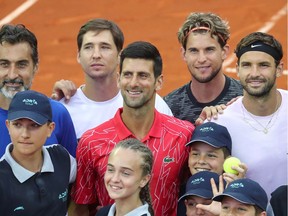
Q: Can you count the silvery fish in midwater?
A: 0